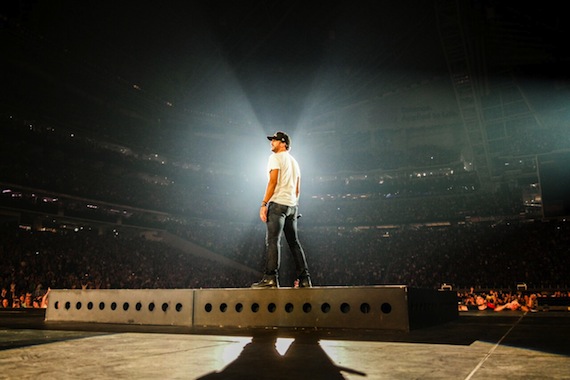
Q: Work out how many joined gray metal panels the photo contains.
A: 2